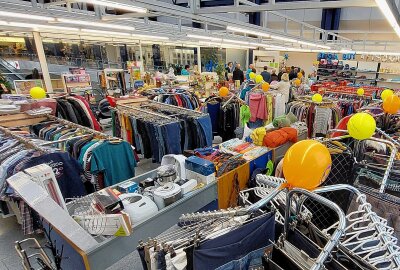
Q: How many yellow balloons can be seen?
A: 7